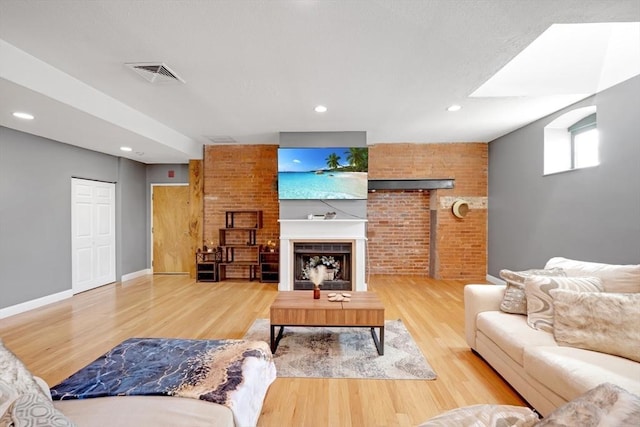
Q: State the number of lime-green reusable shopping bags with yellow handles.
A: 0